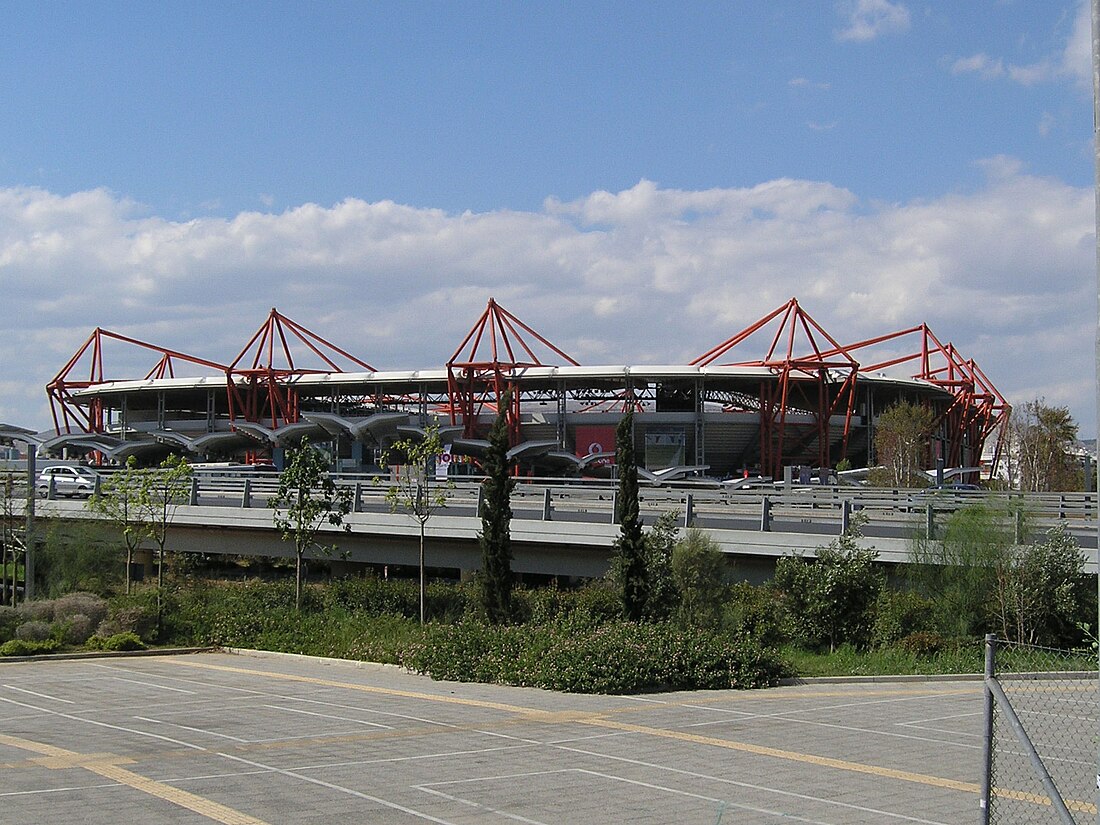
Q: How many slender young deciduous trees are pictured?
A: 4